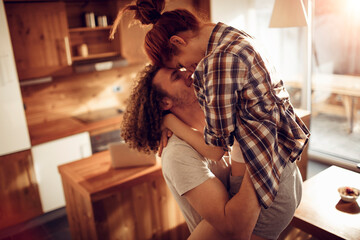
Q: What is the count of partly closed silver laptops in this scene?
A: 1